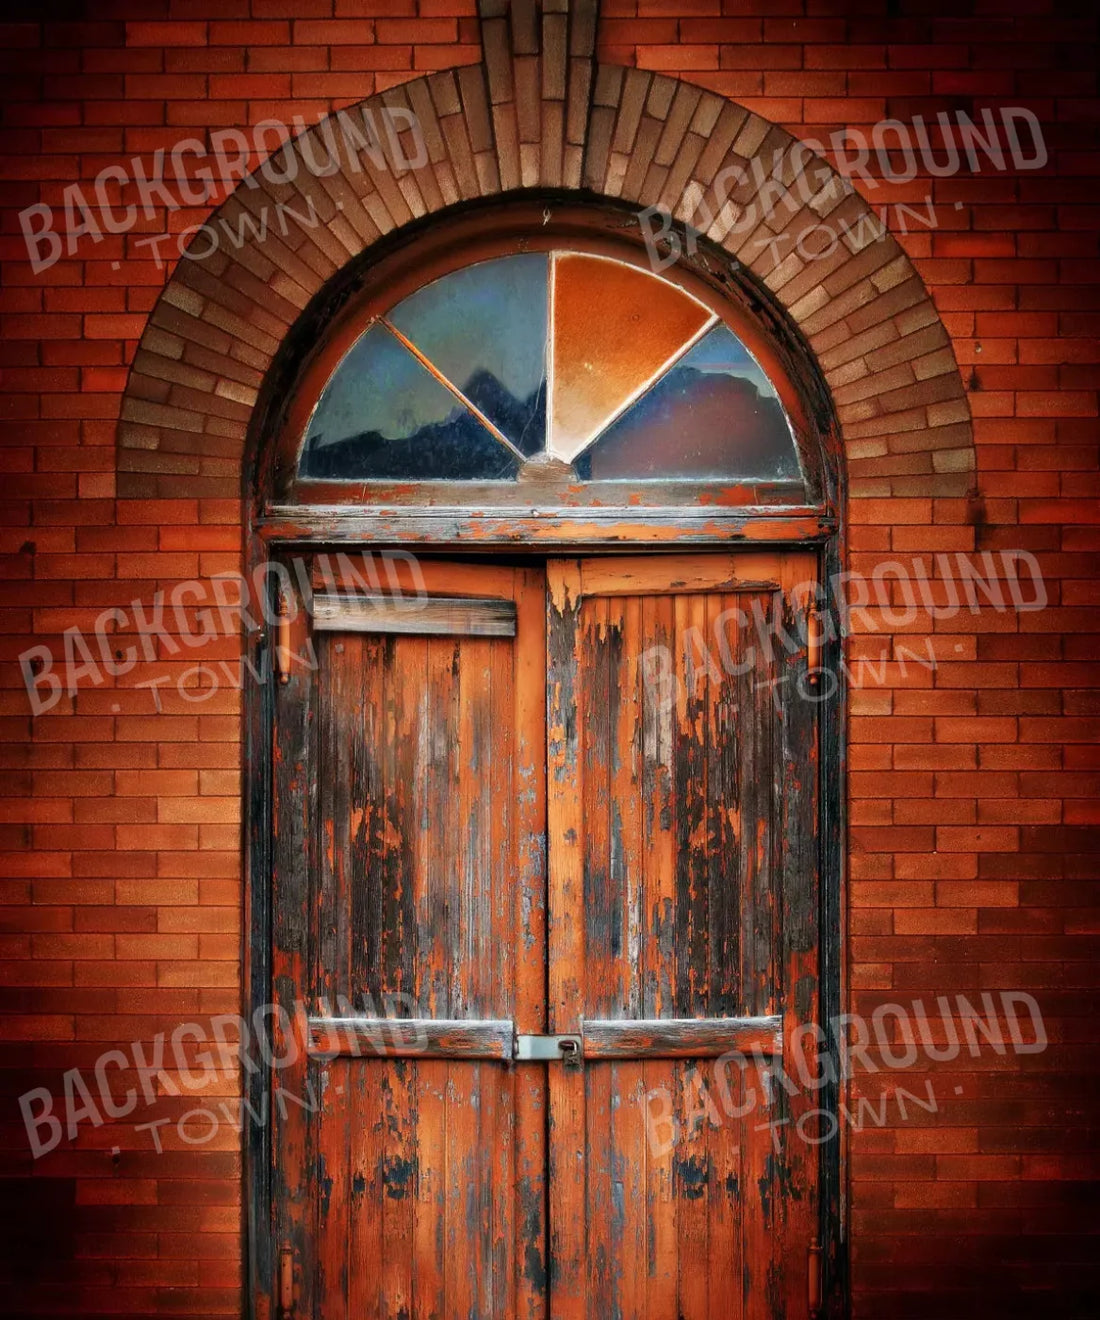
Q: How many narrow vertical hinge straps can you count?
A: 4